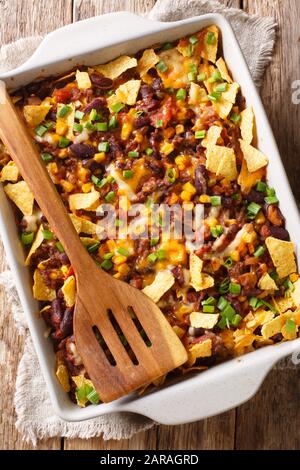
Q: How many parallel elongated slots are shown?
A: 3